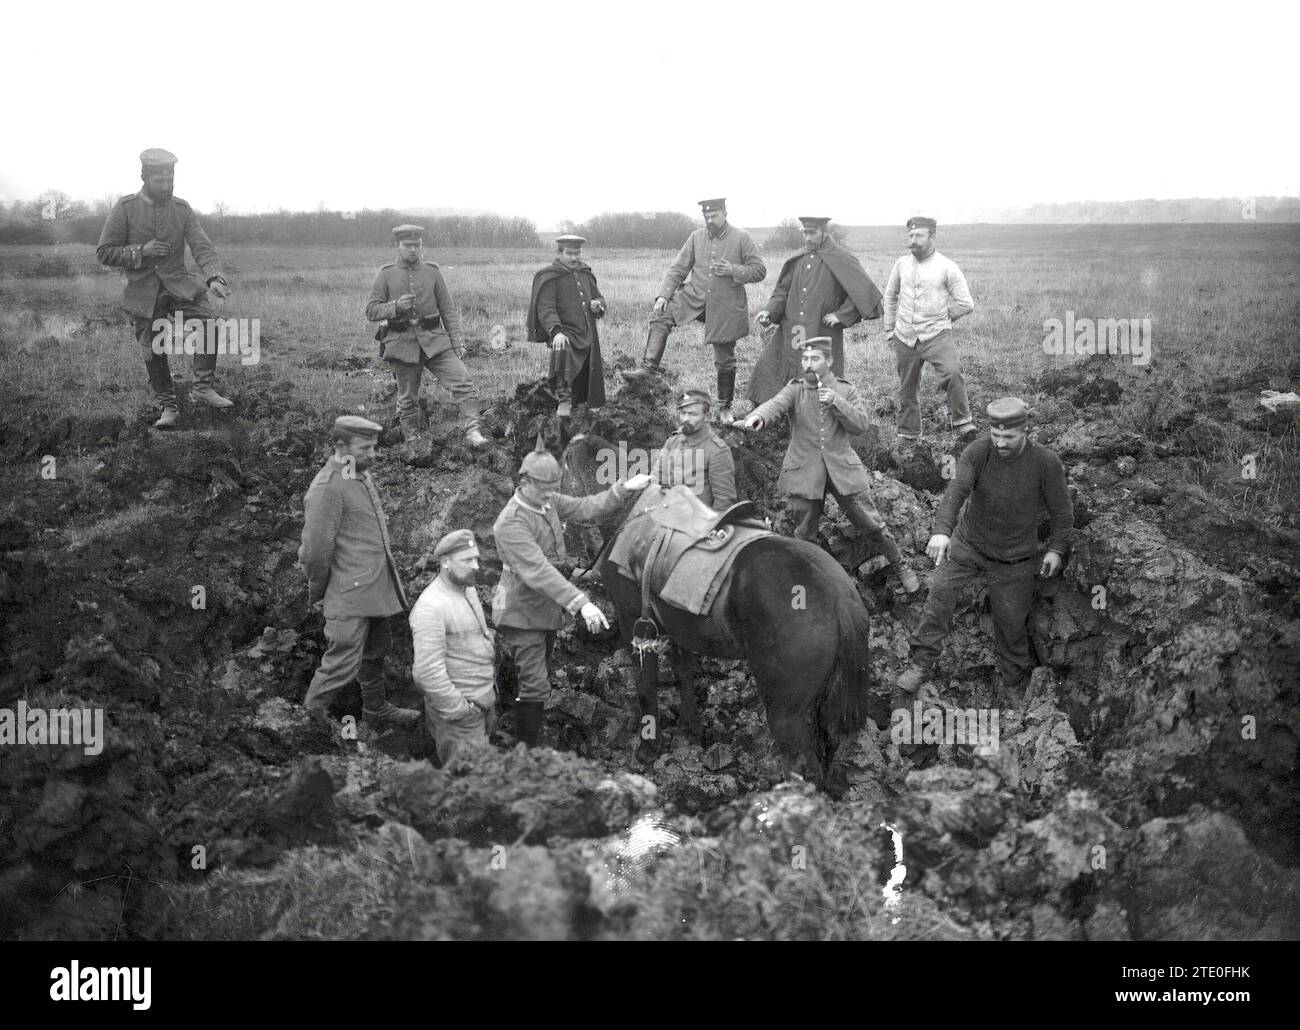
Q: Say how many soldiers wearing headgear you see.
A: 12